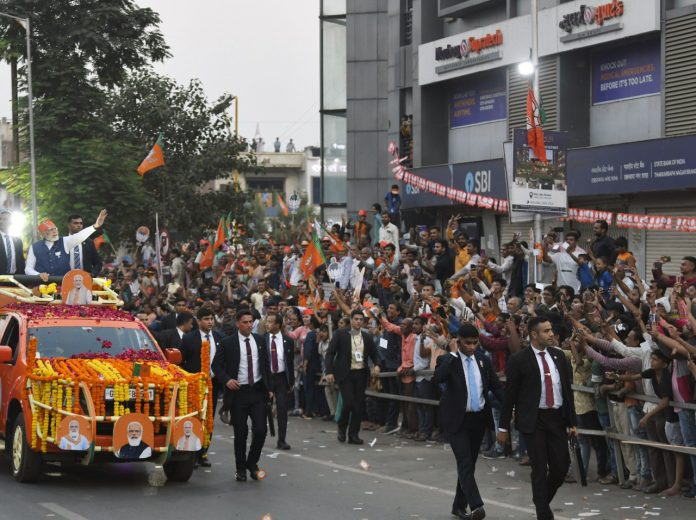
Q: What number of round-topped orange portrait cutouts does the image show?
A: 4